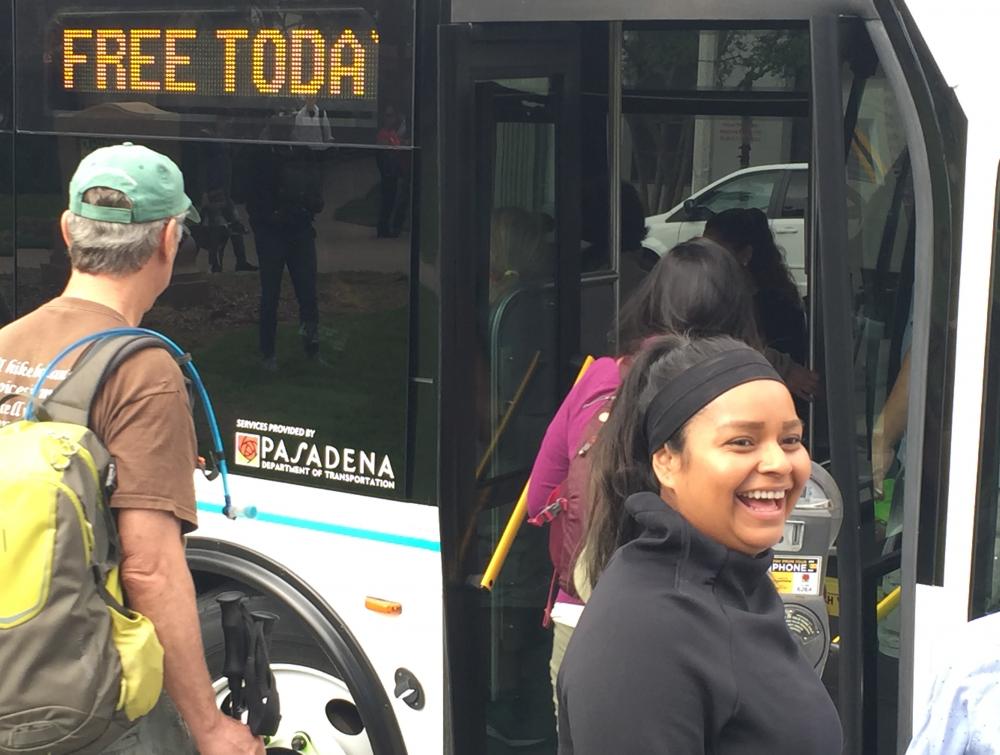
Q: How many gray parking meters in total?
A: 1